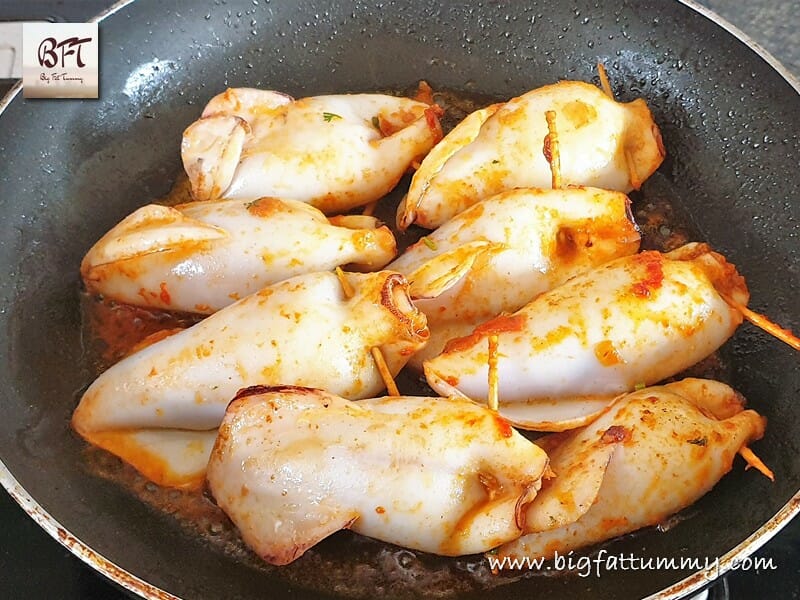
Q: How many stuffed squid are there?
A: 8